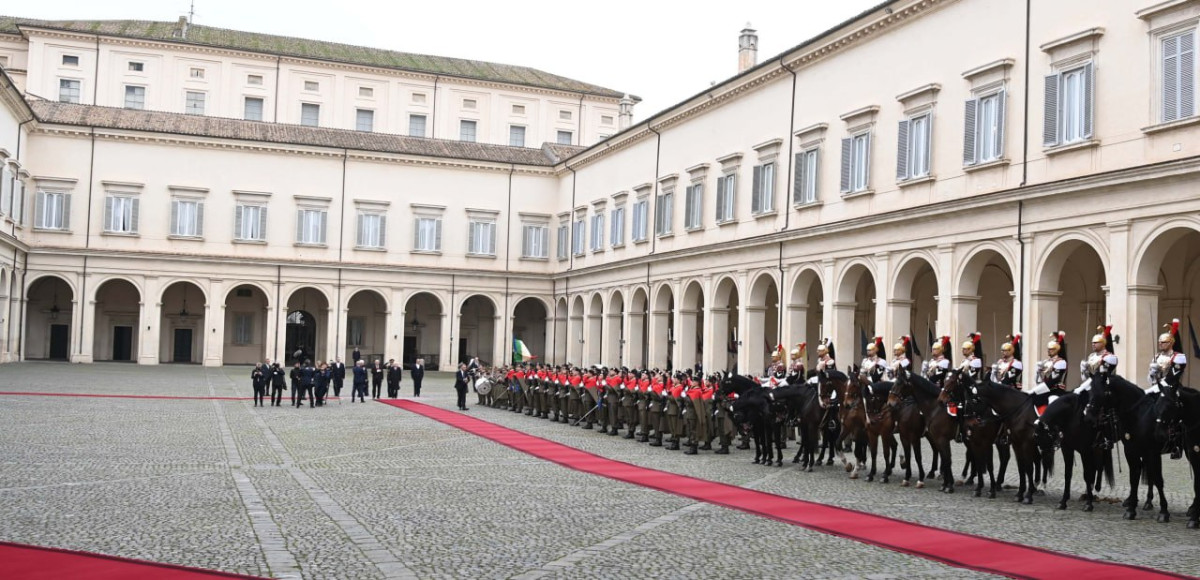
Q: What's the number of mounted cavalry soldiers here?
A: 11